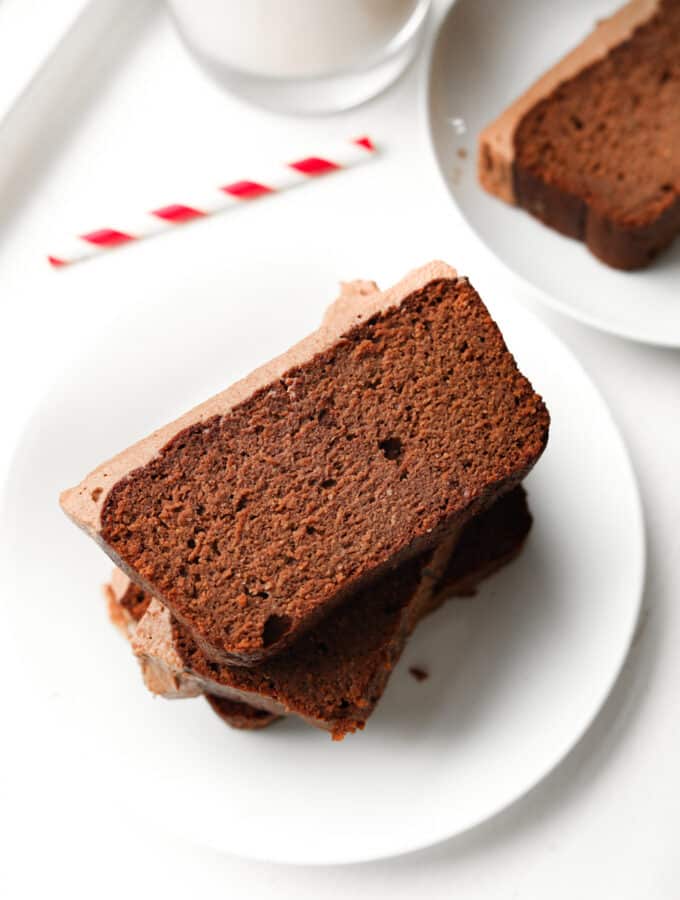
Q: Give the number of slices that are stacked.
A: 3